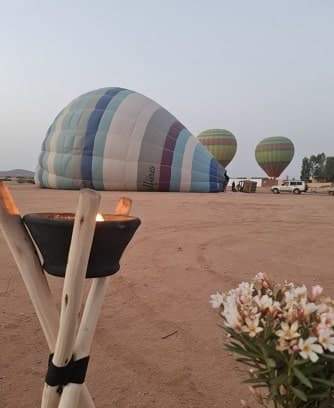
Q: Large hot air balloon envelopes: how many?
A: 3